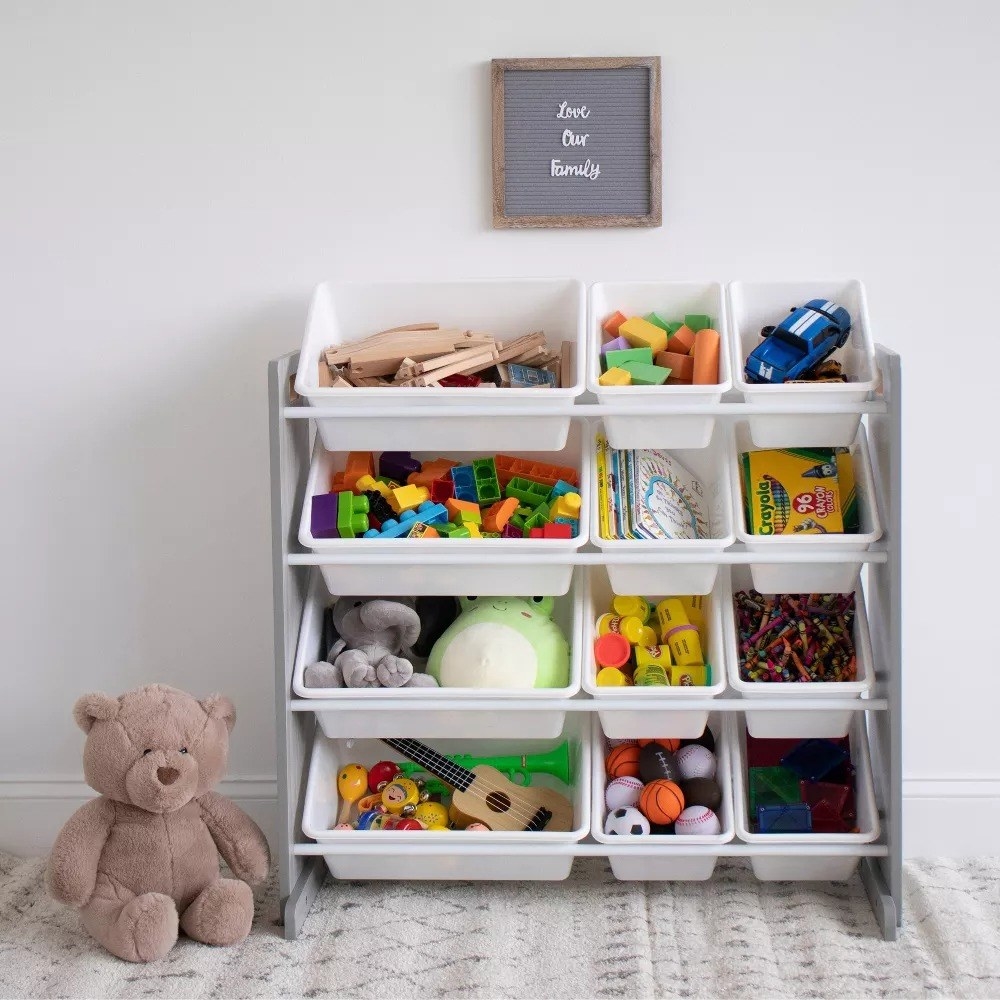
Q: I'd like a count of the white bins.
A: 12